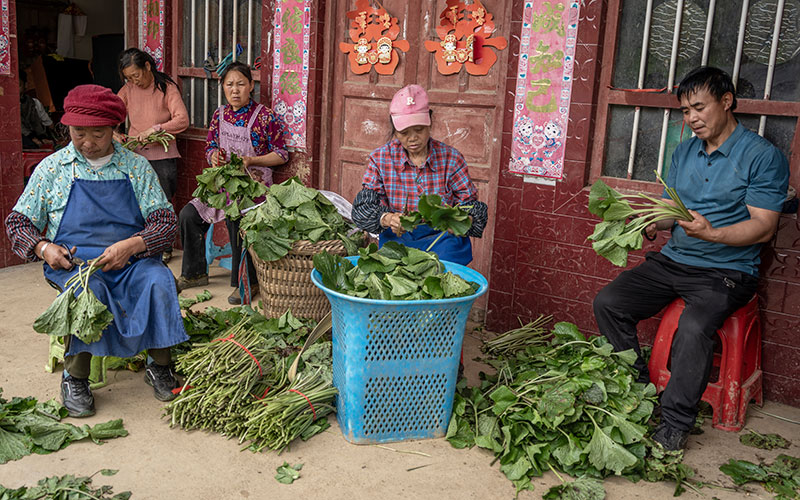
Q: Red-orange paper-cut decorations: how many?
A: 2